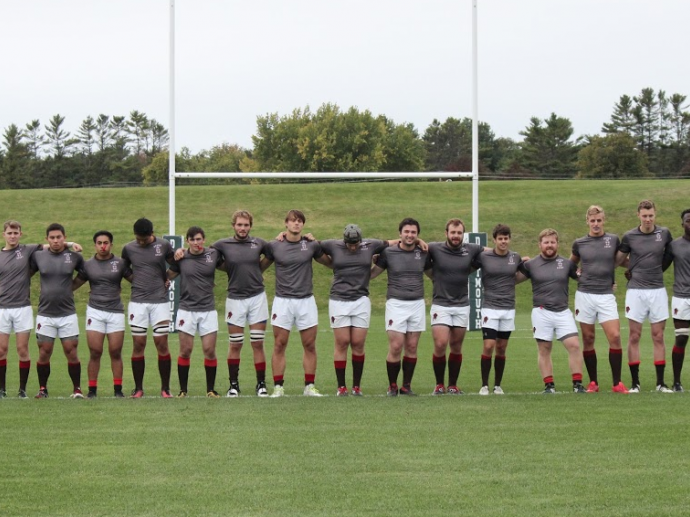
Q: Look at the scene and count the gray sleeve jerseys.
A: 15